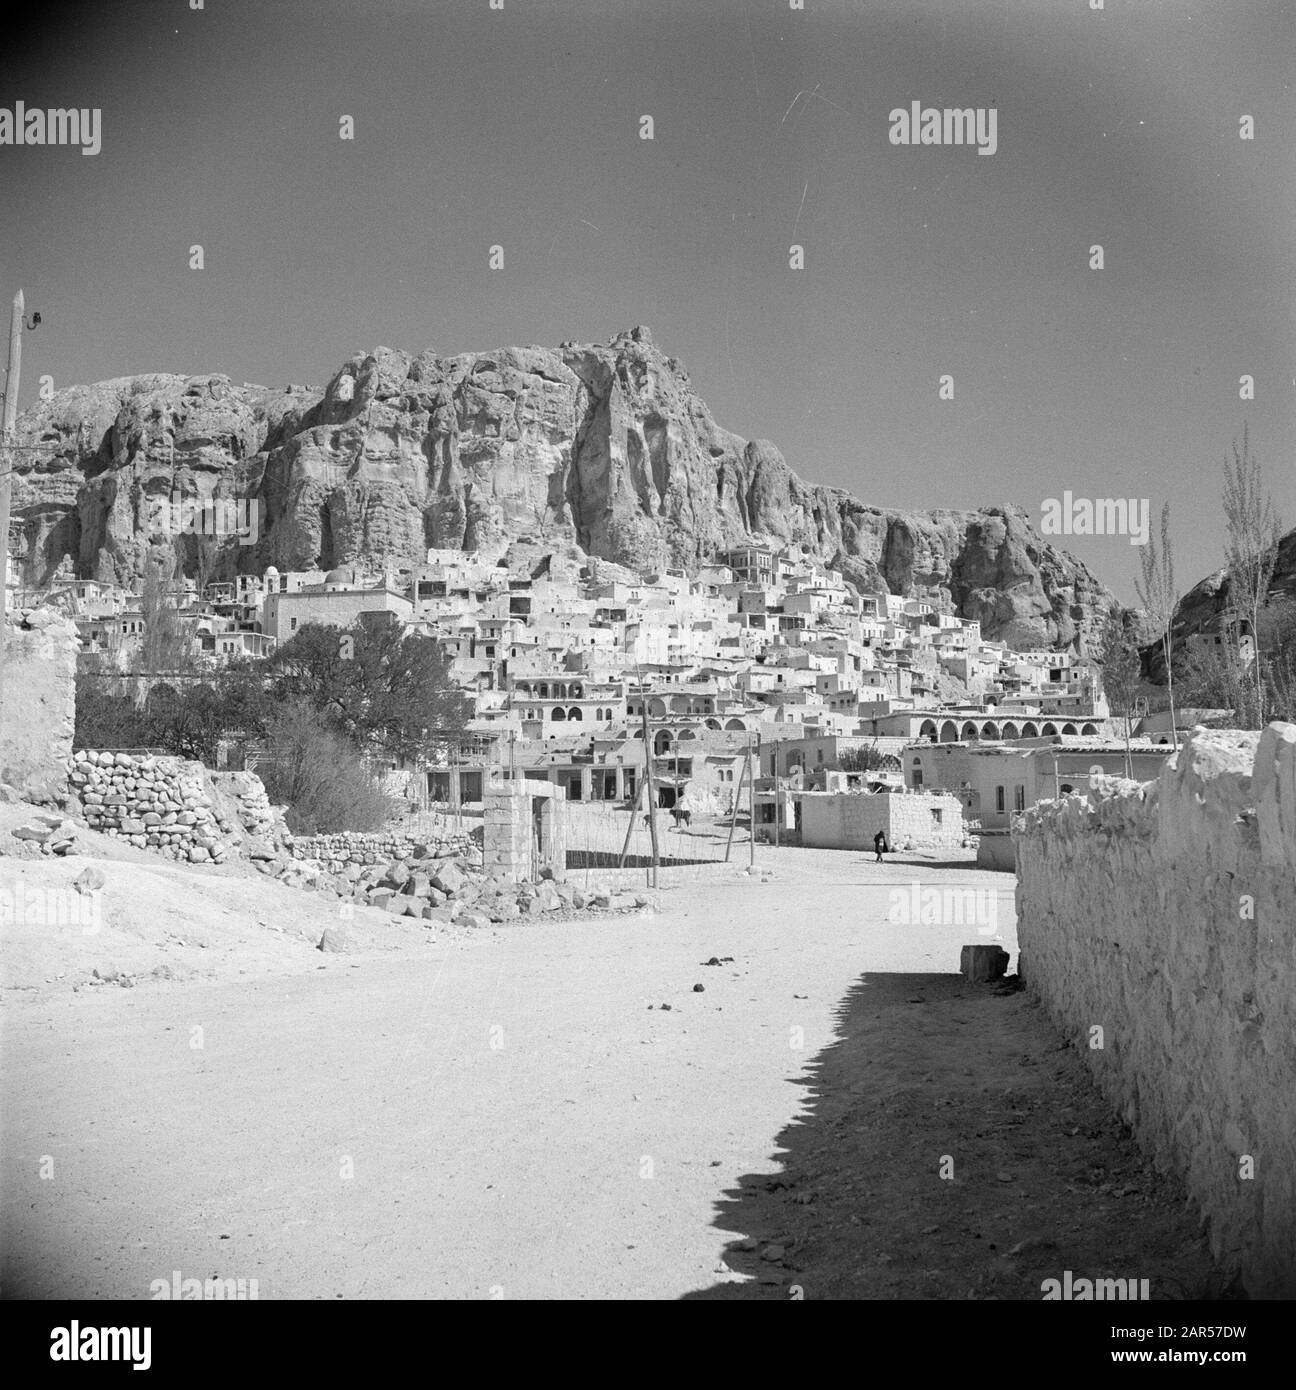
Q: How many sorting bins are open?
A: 0